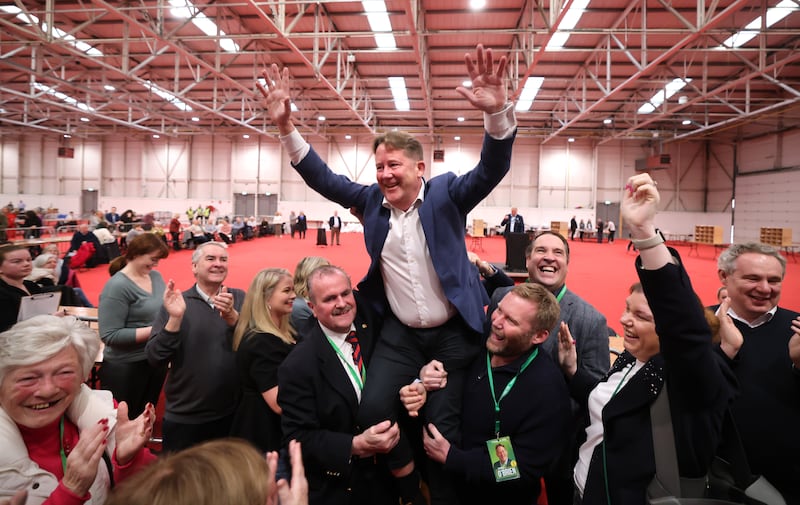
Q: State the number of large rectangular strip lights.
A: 11